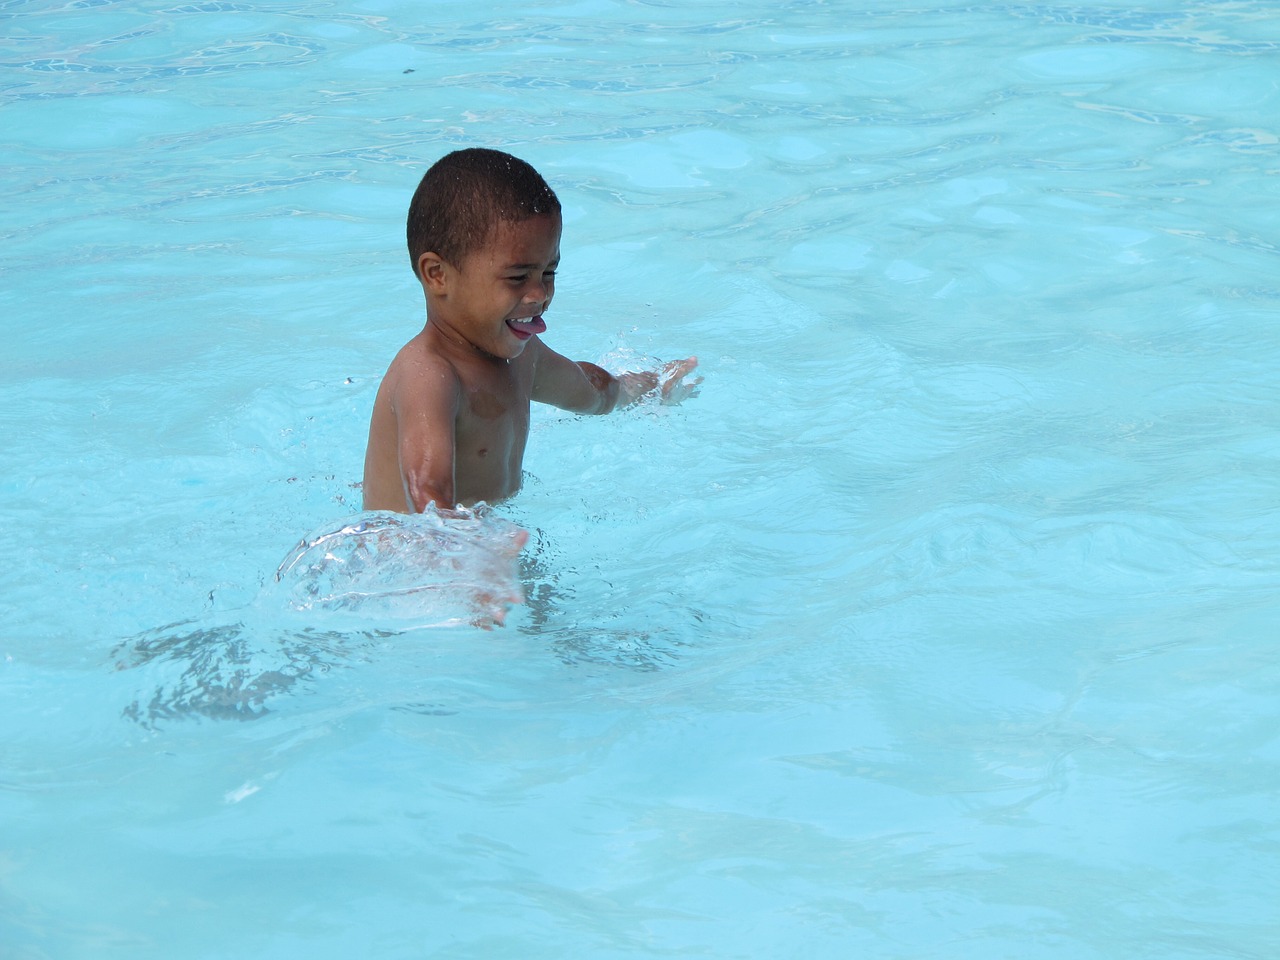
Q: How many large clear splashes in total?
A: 1